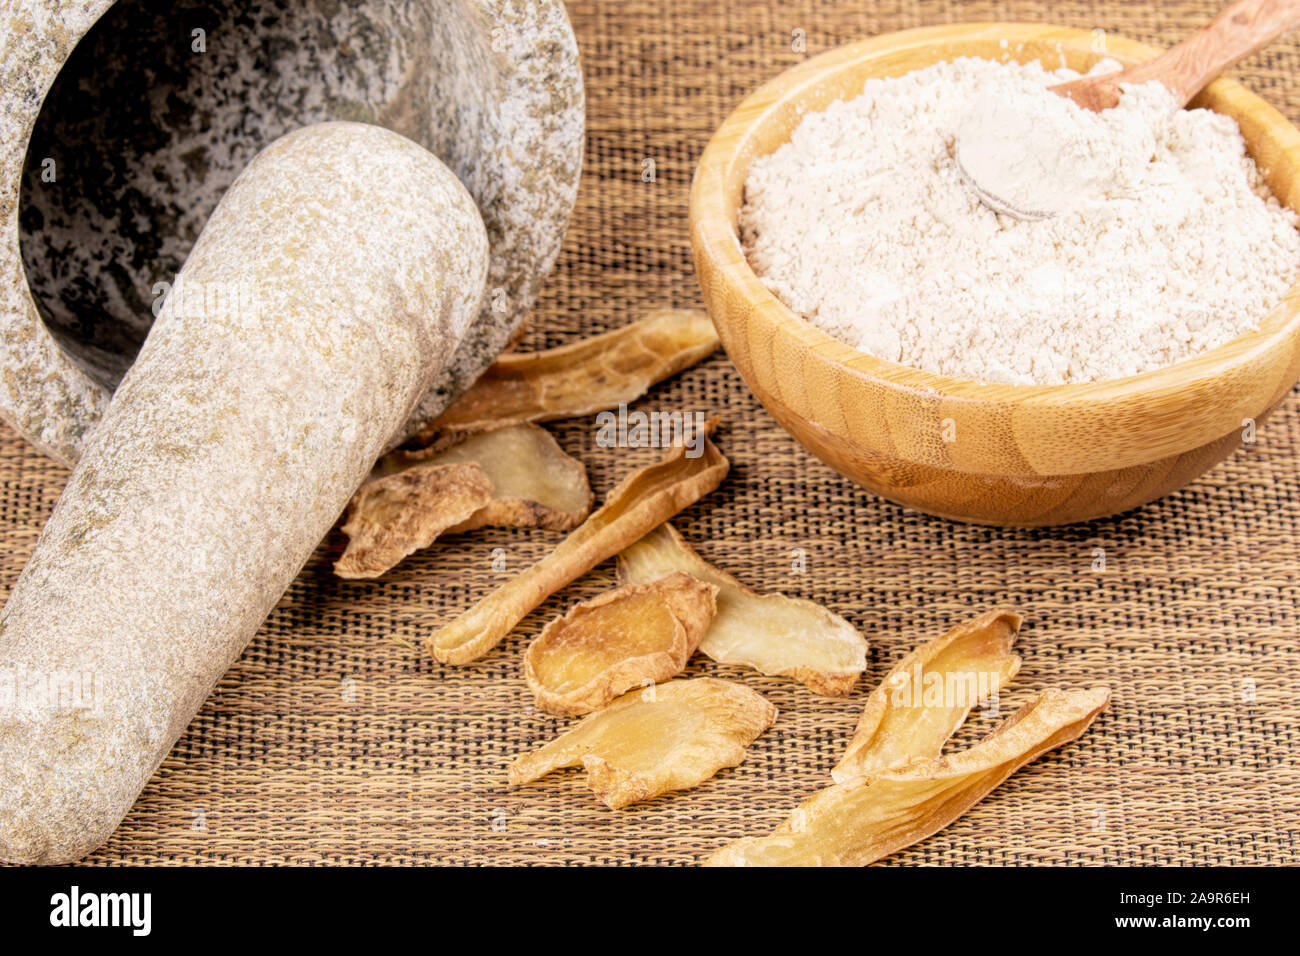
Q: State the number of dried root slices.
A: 9